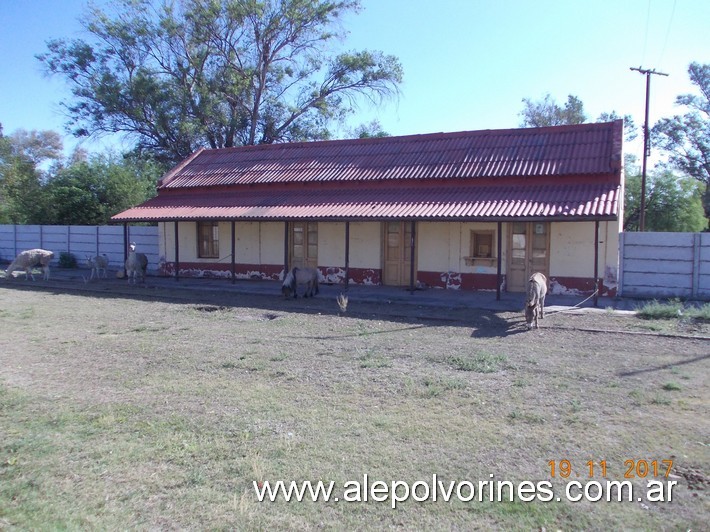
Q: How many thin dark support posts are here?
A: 8